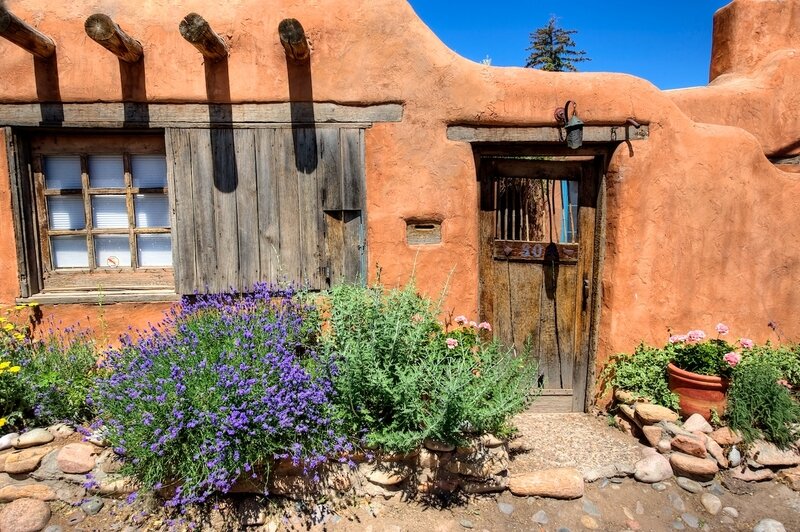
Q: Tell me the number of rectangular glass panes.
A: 9